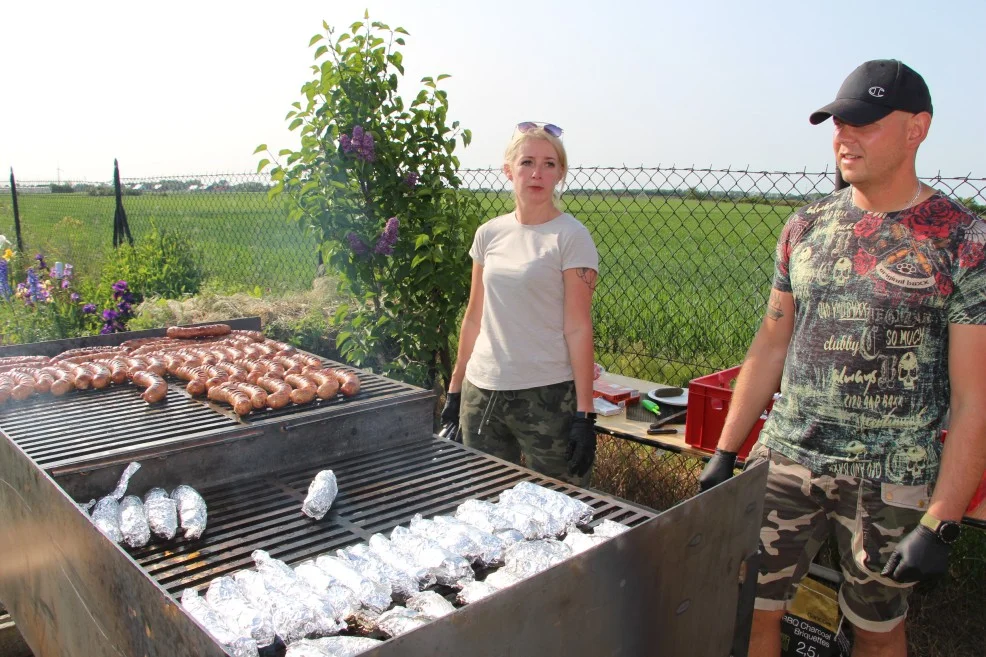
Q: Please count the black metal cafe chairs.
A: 0